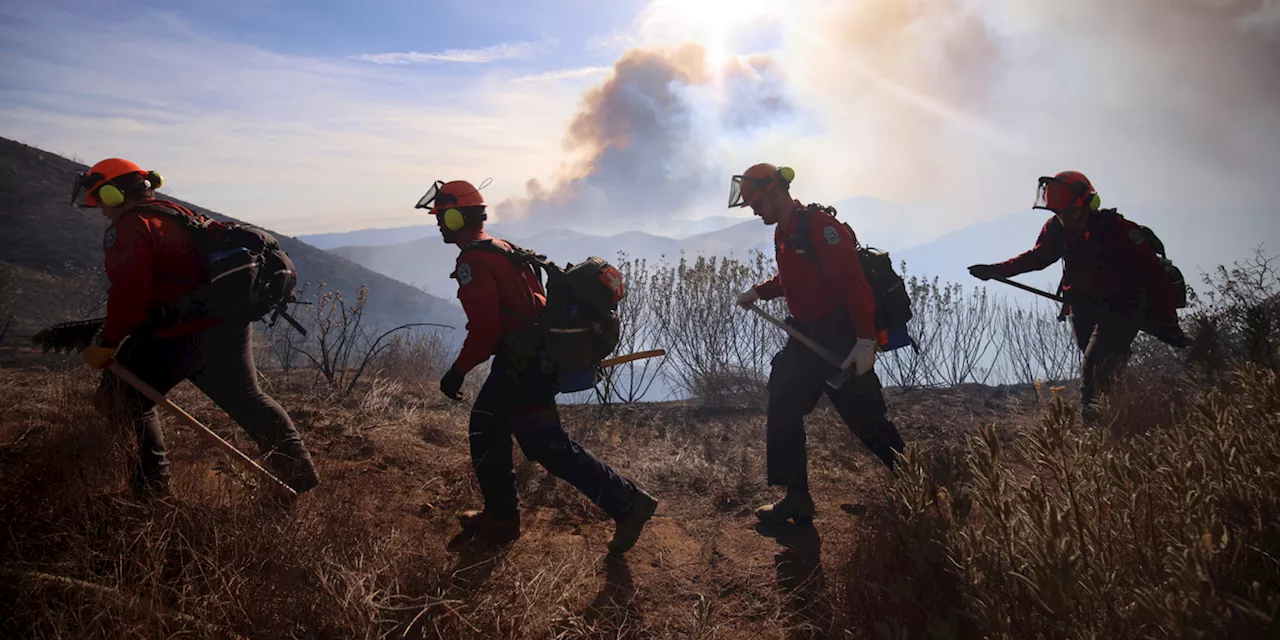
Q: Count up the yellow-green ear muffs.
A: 5